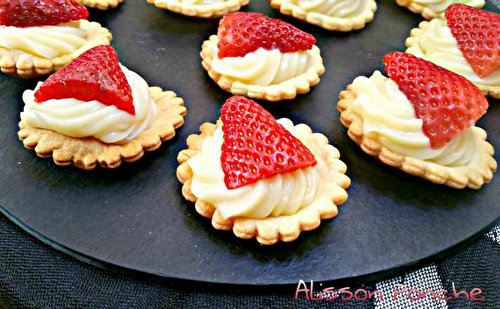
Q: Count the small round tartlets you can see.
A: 10